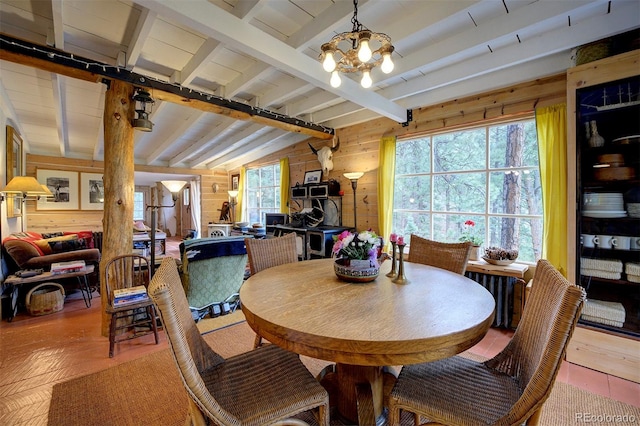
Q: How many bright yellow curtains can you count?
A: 4